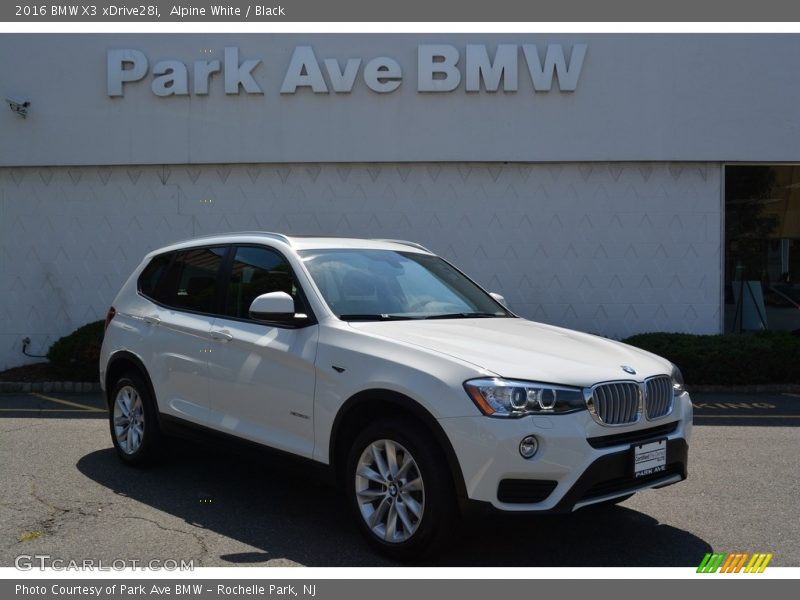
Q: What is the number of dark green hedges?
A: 2